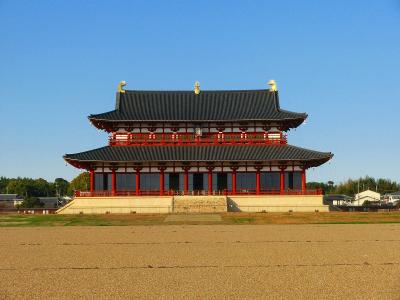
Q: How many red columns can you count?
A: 10